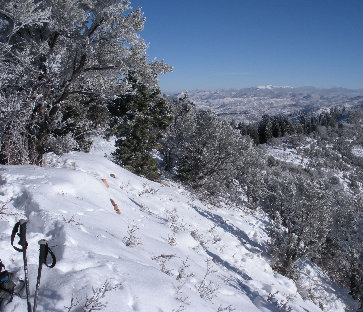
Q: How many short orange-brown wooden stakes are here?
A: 2